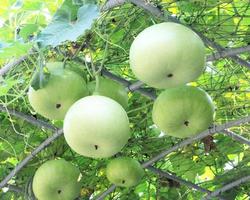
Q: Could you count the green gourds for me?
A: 7